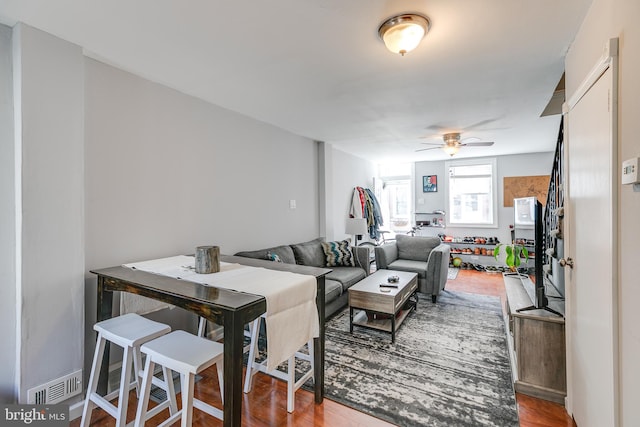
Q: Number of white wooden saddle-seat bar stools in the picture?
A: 4